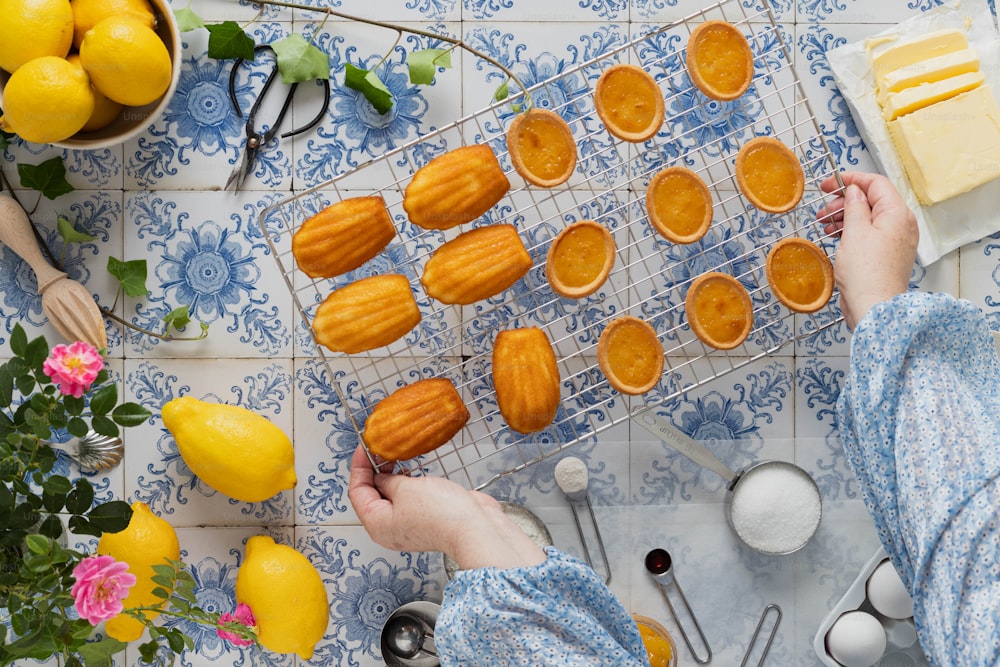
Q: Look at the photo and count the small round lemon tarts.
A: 9